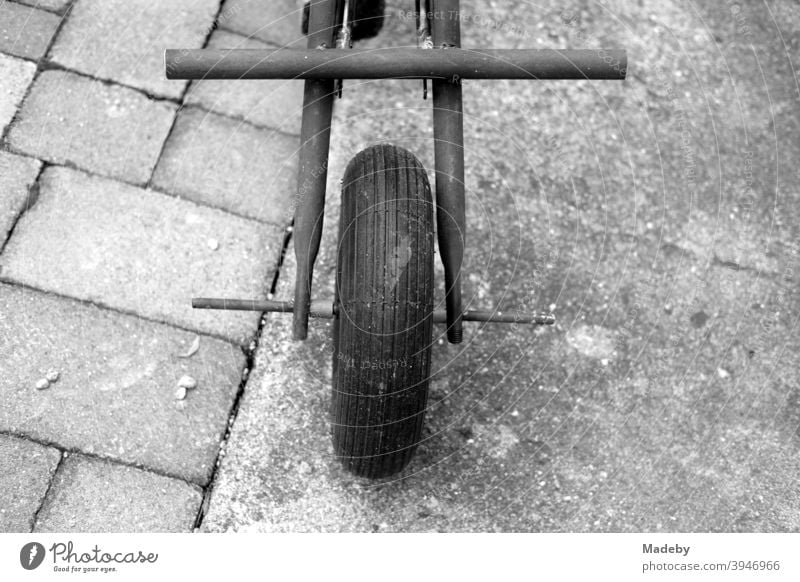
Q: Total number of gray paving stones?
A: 13